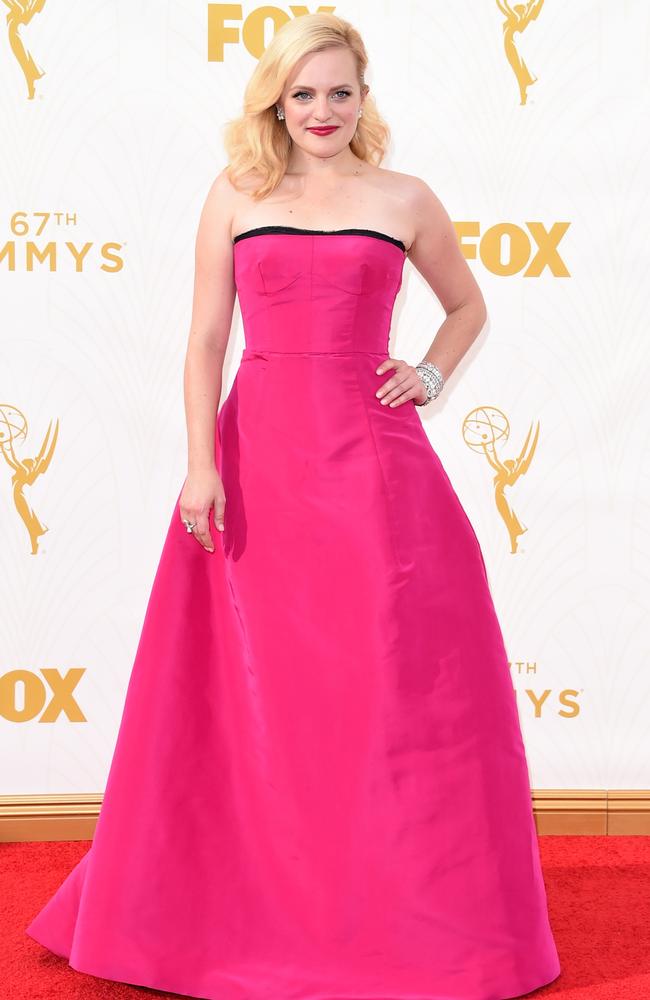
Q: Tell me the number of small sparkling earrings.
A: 2